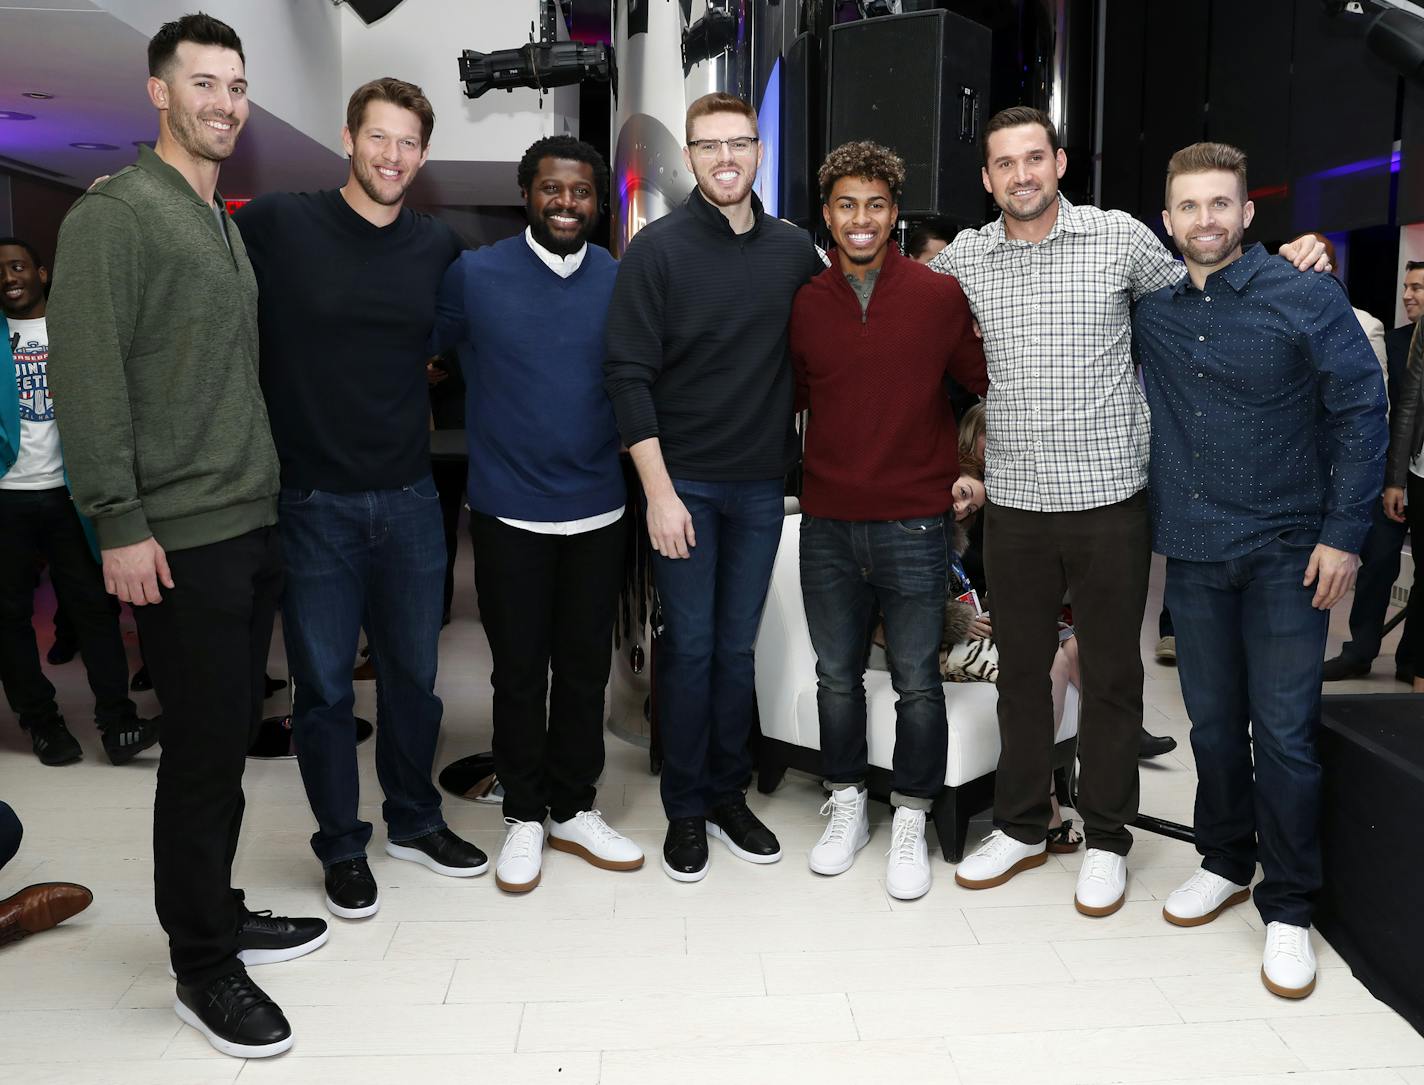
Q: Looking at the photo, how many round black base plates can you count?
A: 2